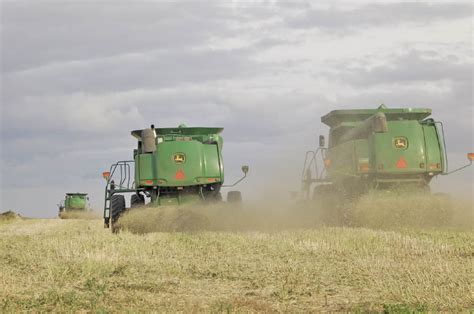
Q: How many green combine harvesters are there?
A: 3